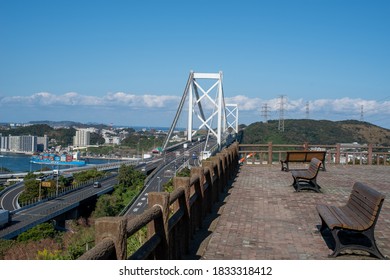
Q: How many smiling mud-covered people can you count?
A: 0